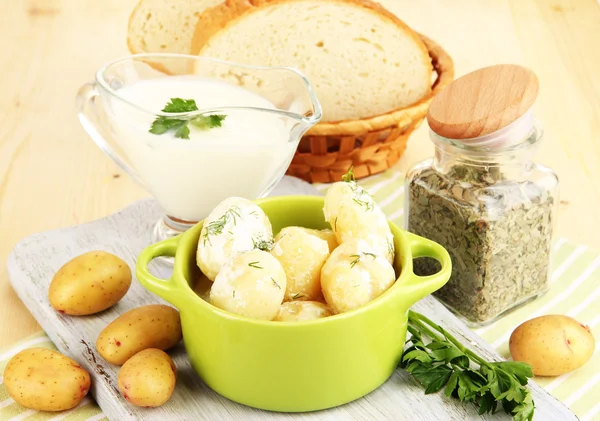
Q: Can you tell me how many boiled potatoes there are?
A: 7